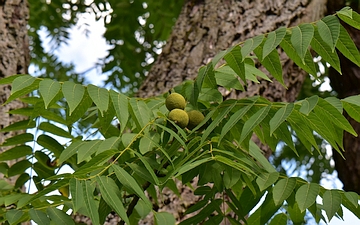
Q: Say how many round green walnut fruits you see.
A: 3